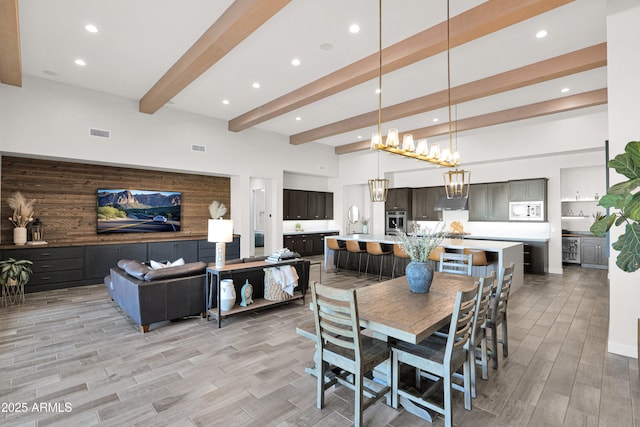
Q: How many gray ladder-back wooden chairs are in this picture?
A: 5